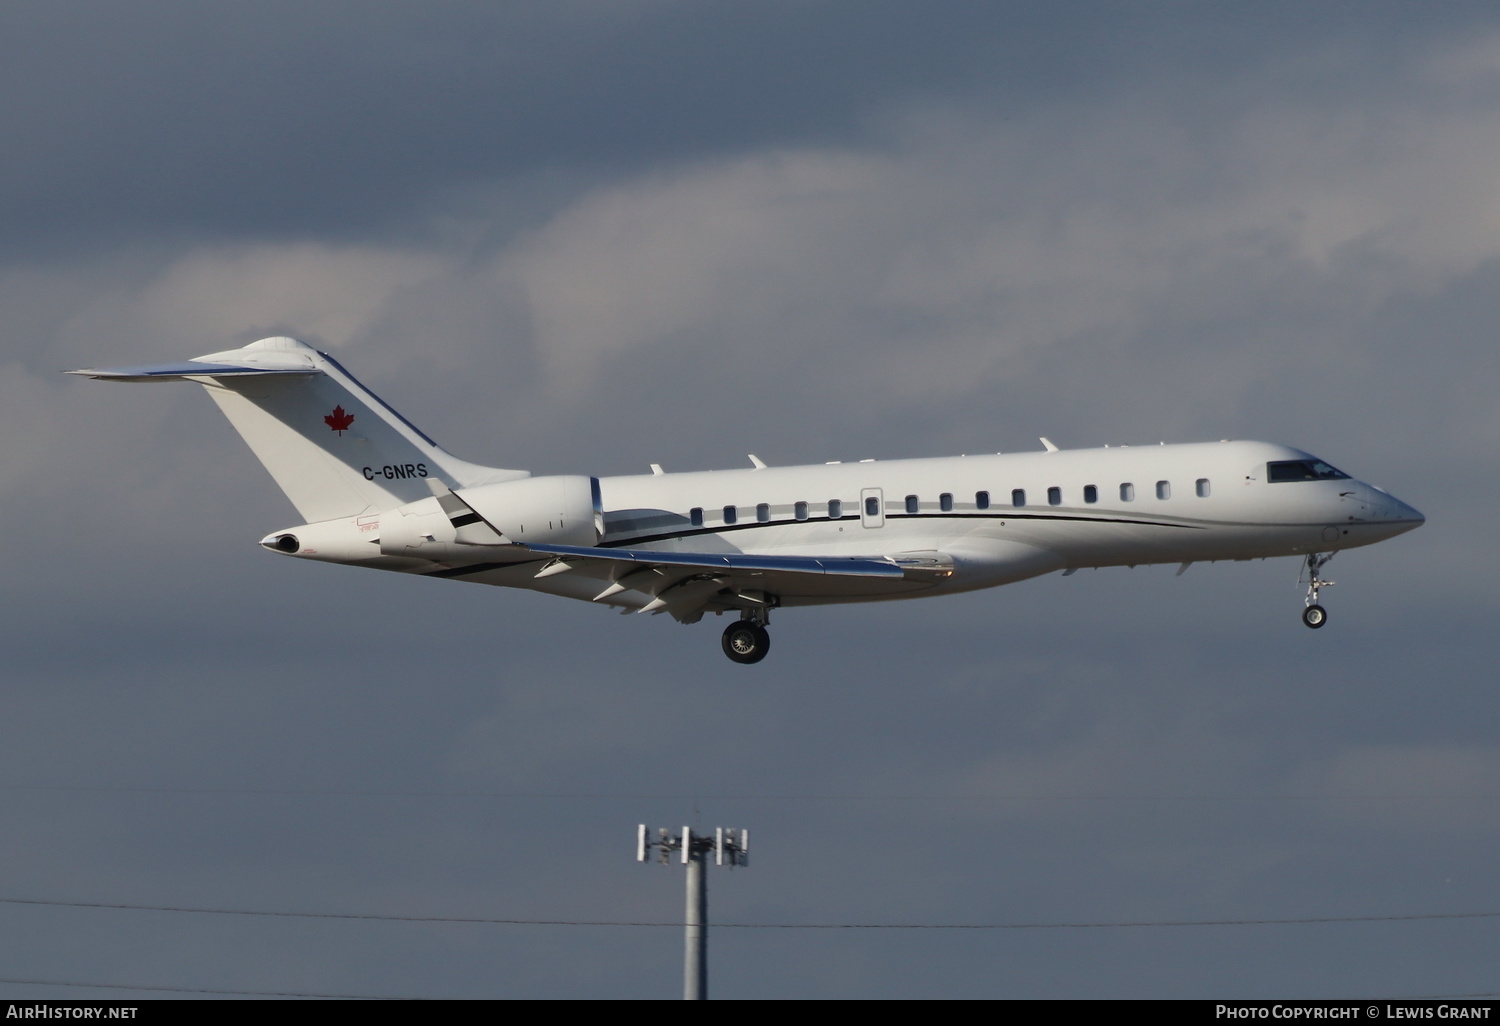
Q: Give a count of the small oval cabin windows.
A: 15